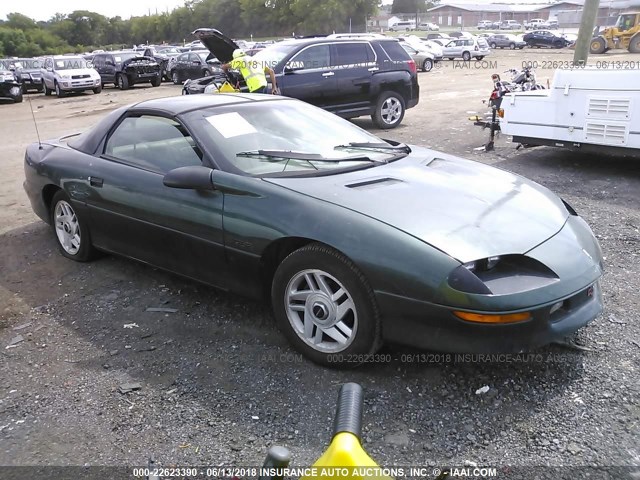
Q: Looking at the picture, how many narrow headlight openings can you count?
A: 2